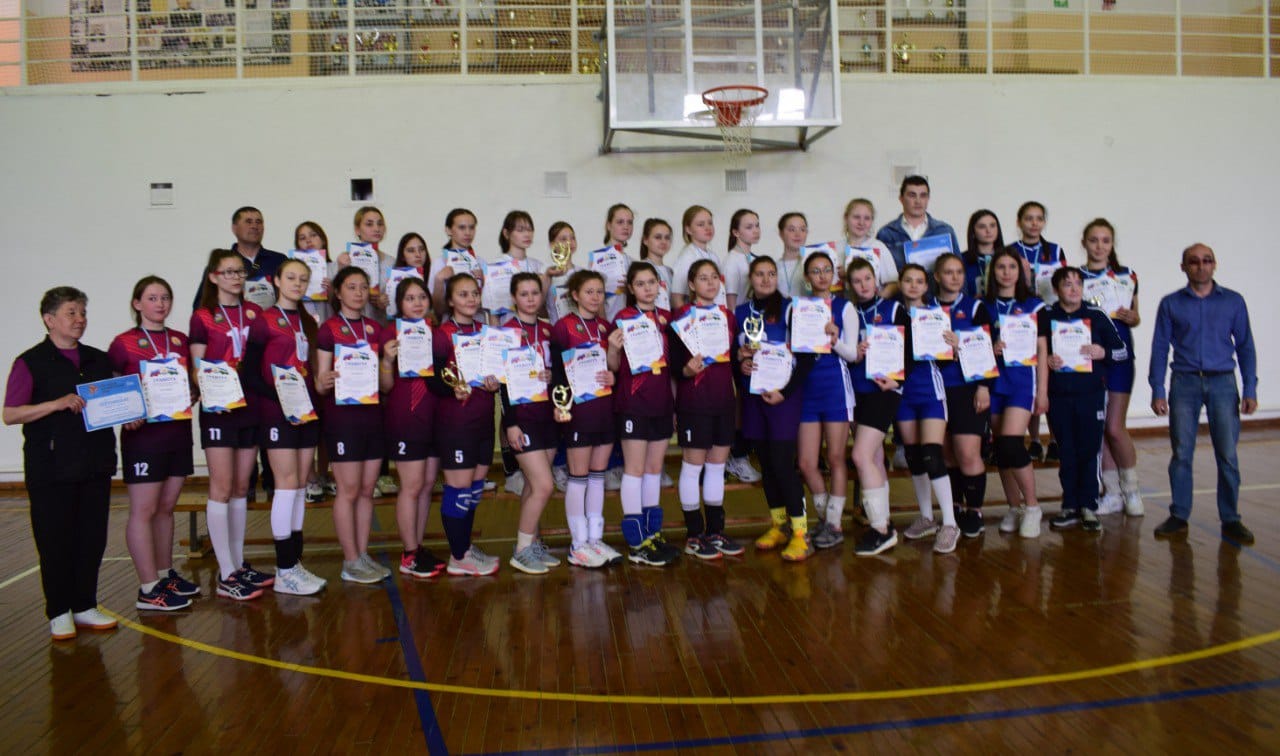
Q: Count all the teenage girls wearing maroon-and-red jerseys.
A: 10